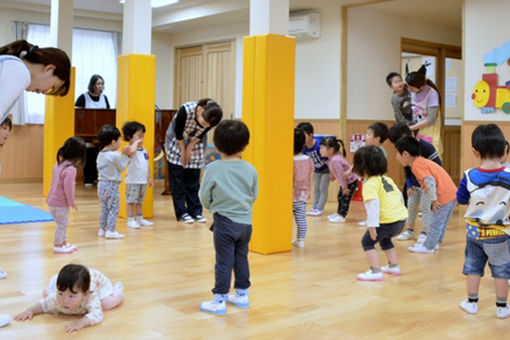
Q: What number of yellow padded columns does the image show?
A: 3